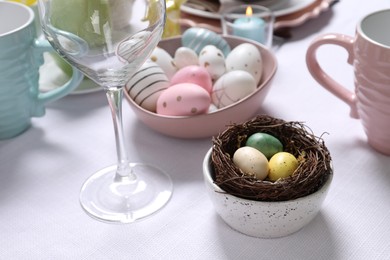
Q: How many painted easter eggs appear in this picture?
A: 12